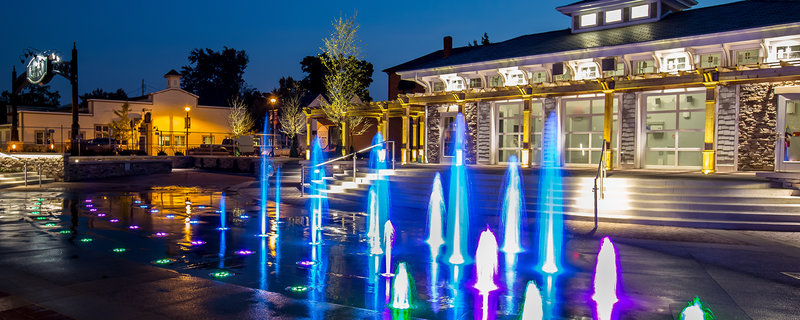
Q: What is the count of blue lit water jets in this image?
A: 11